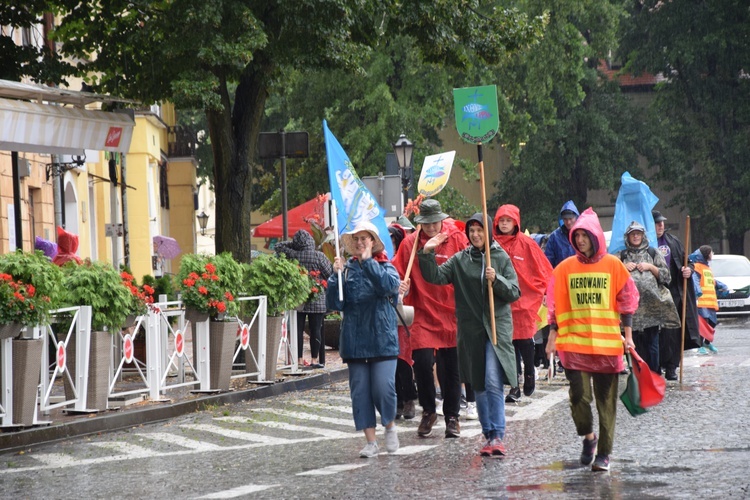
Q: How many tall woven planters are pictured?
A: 4